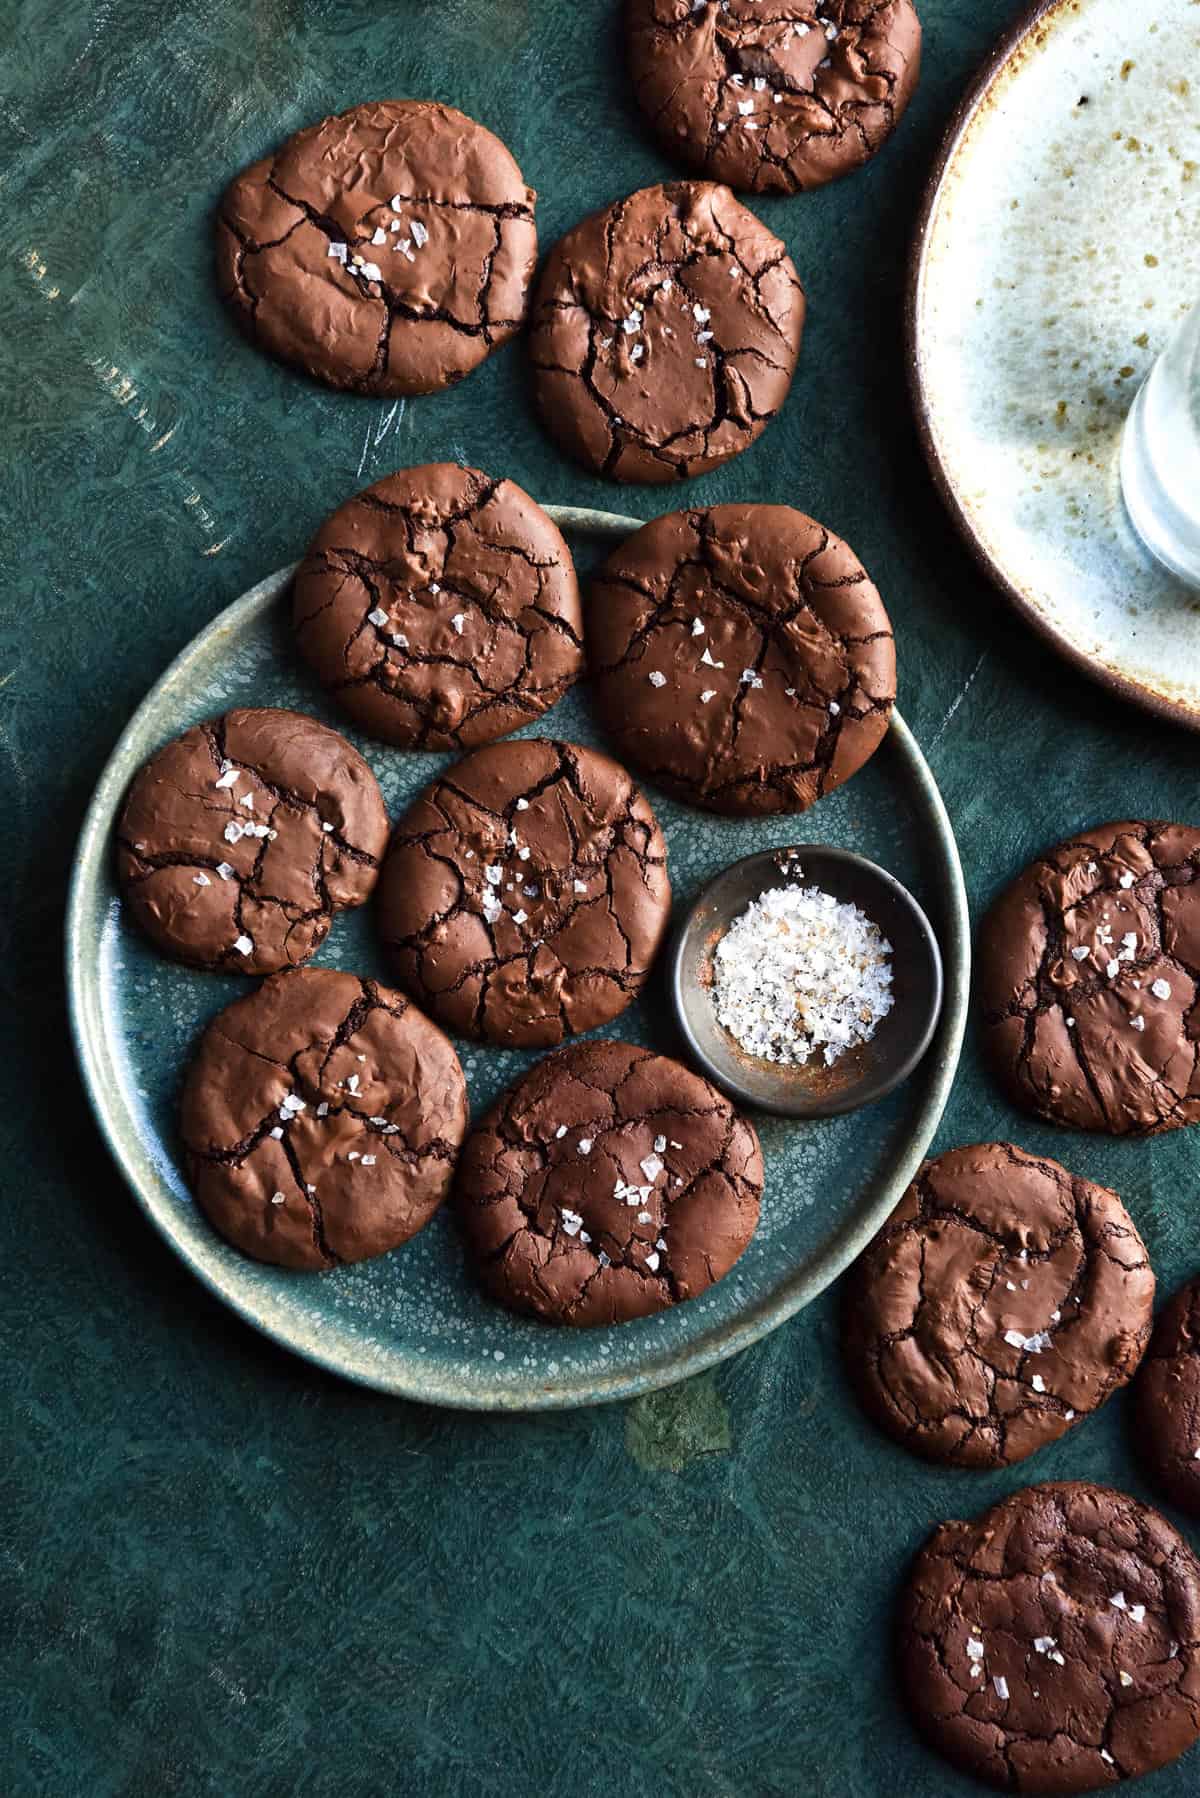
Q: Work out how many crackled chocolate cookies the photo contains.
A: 13